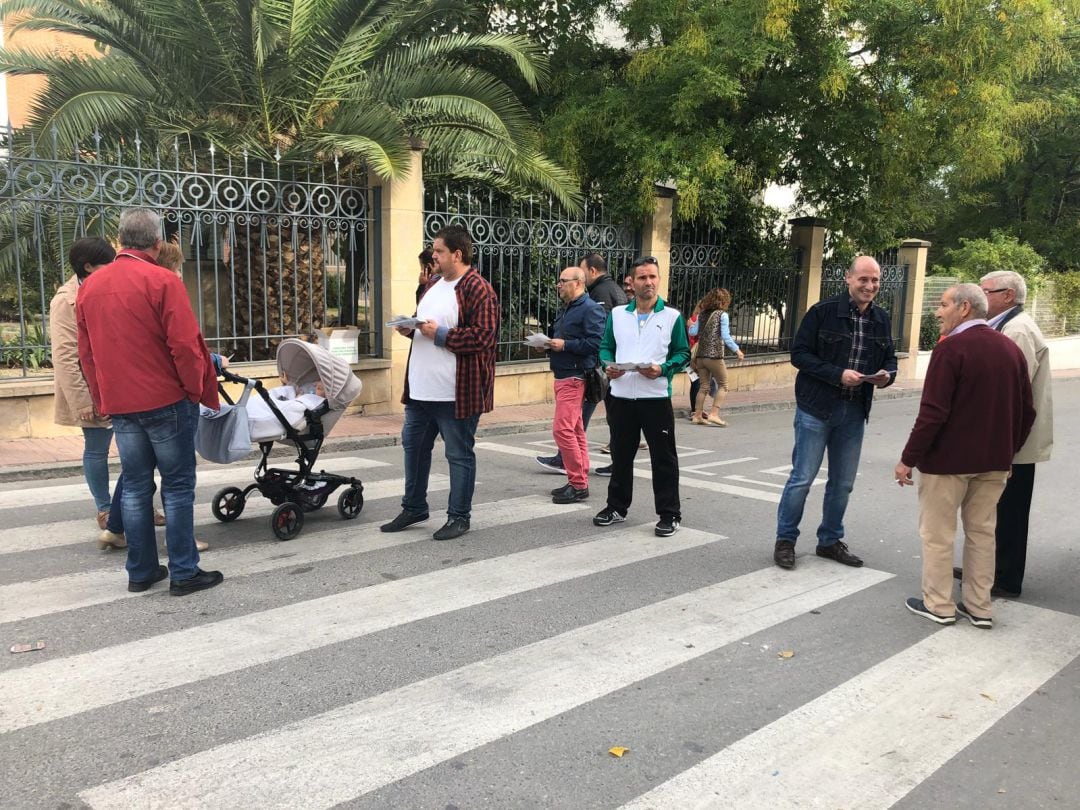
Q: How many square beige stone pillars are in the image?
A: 4